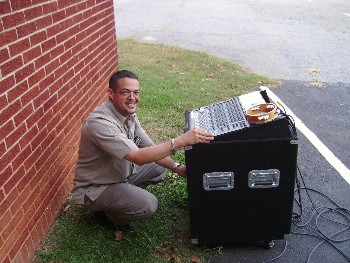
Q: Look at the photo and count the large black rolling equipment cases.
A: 1